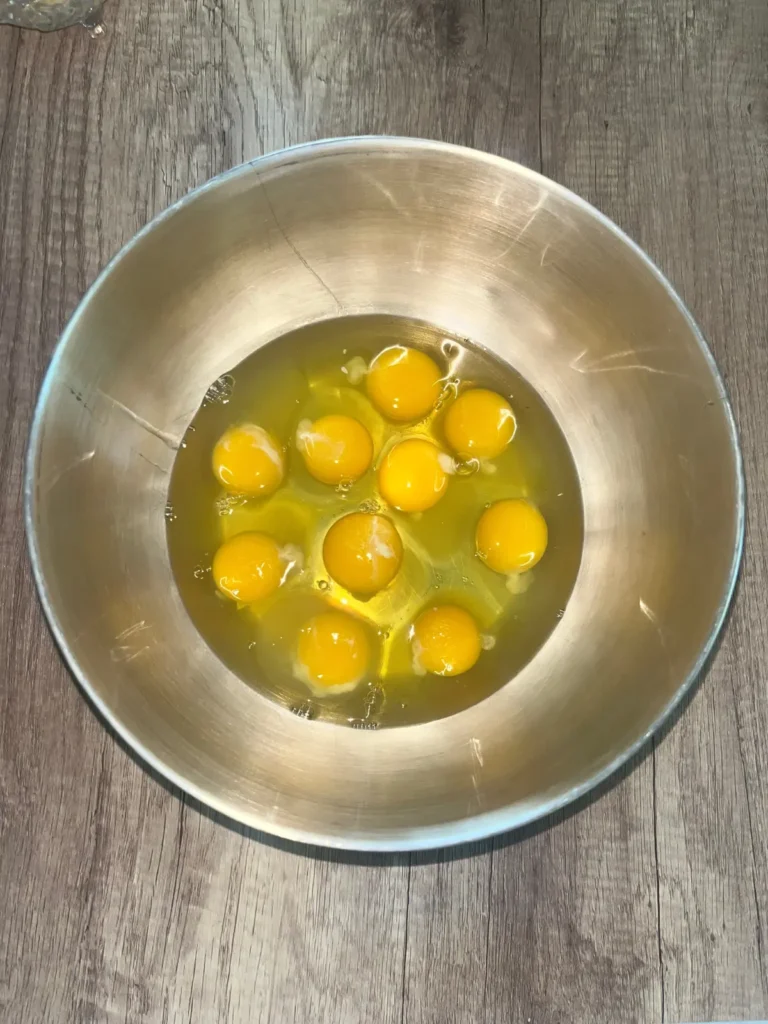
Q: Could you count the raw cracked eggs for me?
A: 10